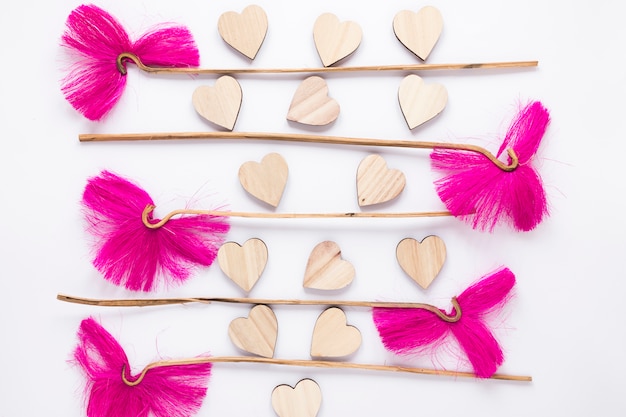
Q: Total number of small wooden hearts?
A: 14